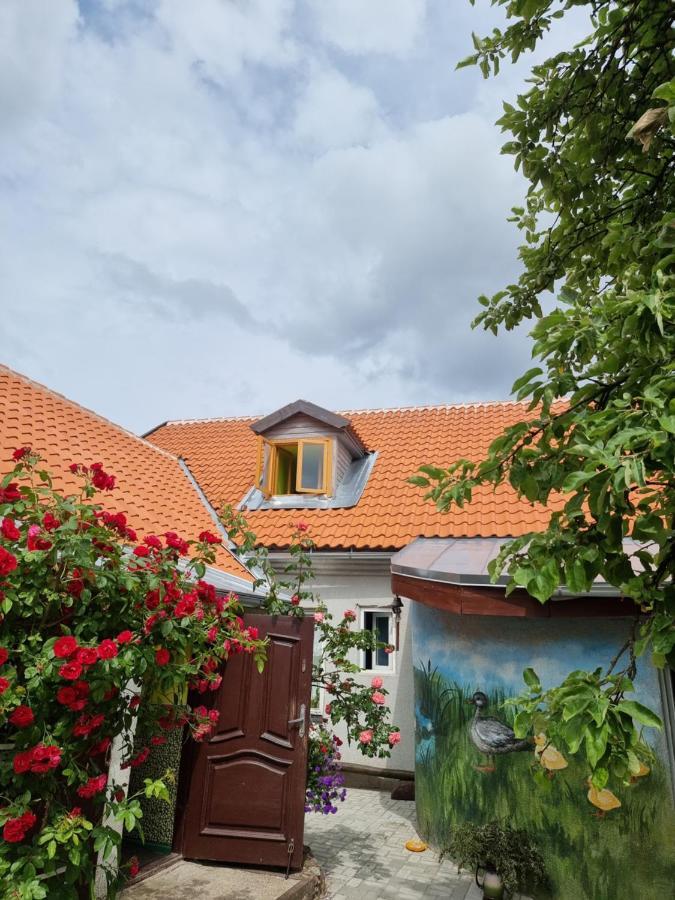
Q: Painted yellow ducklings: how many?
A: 3